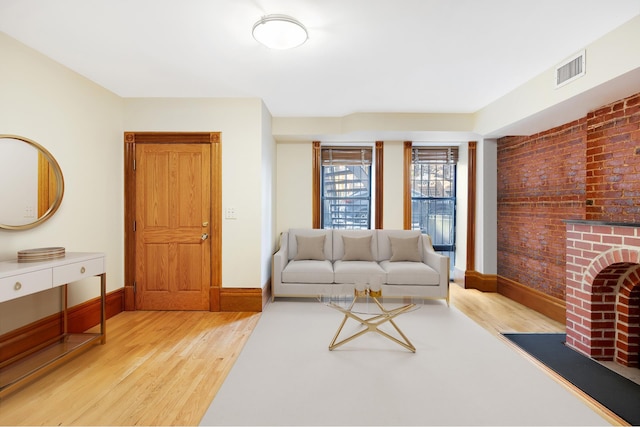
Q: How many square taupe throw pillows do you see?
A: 3